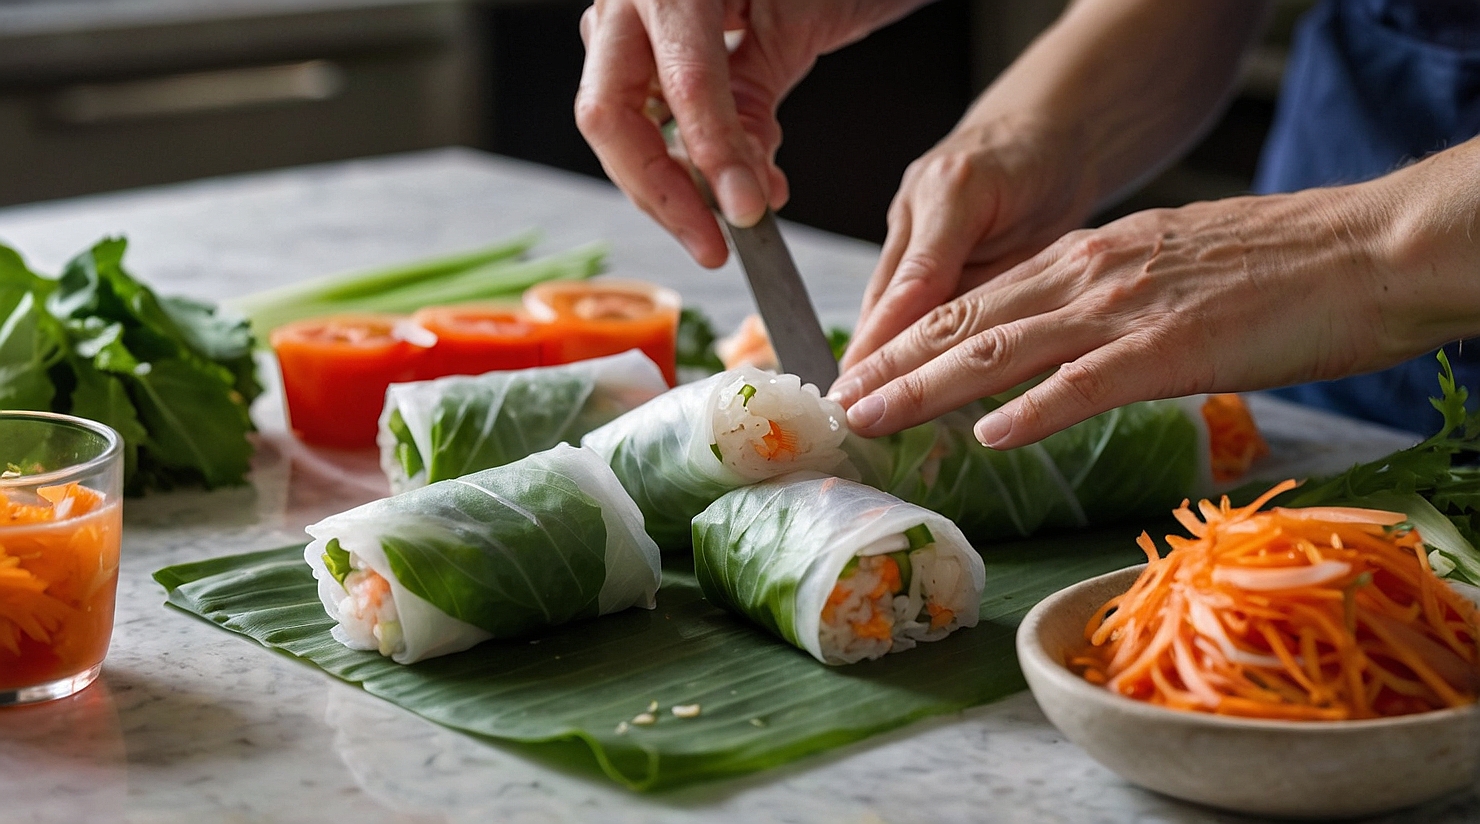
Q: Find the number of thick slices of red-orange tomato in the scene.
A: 3